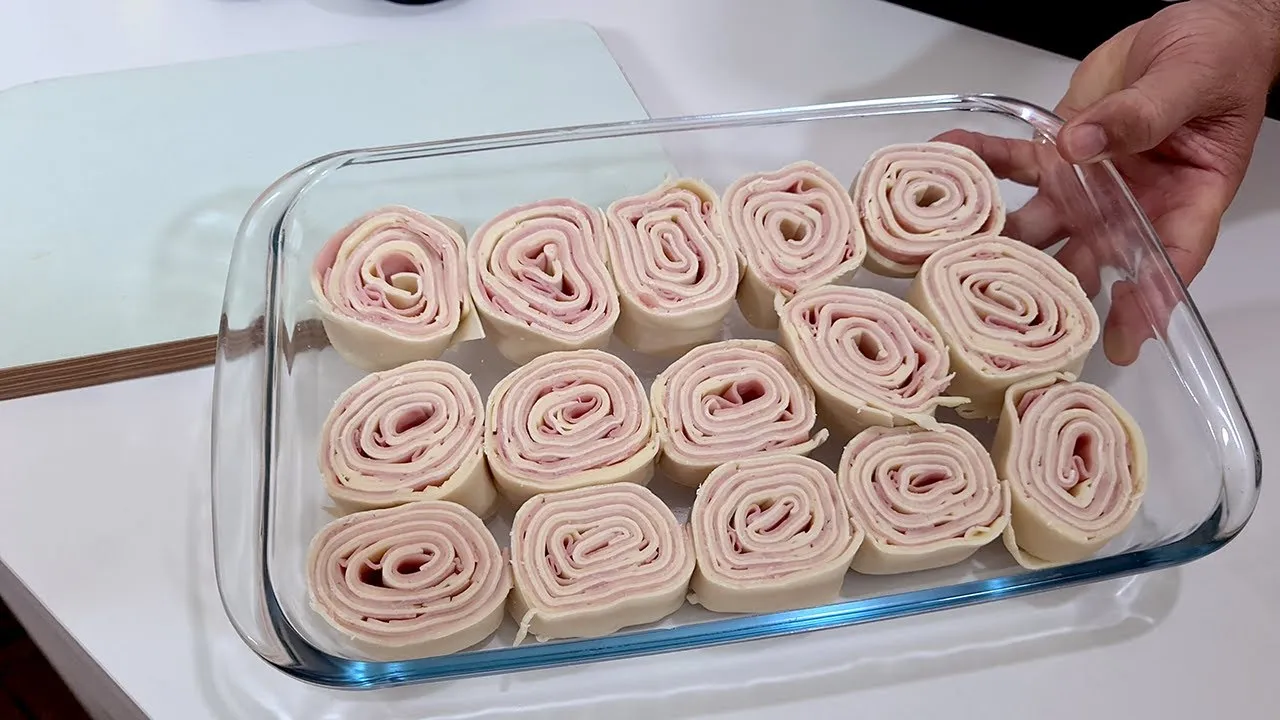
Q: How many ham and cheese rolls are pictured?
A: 15